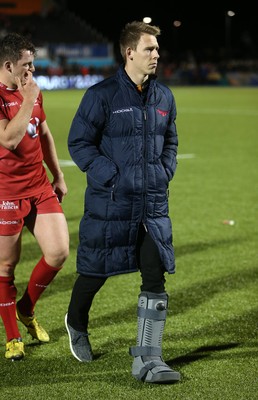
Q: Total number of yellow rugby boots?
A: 2